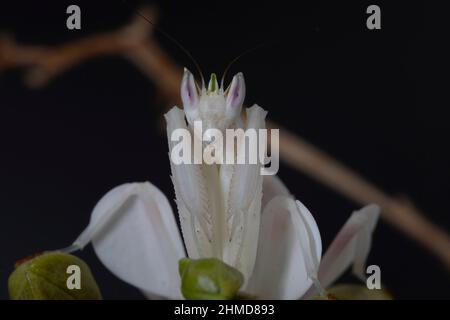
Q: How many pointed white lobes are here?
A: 2